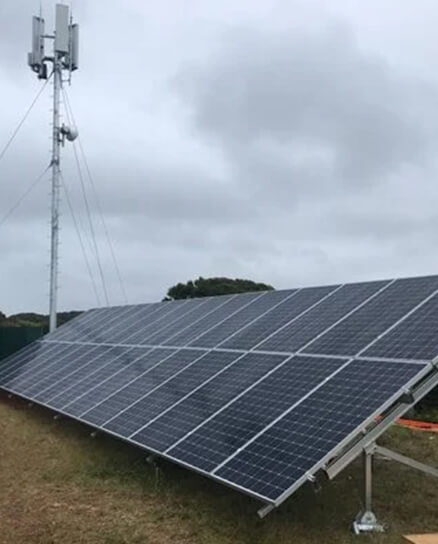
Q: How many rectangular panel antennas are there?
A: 3